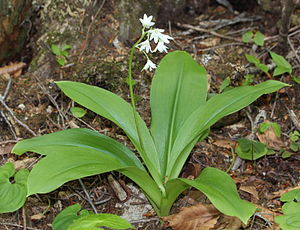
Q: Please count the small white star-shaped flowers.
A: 6